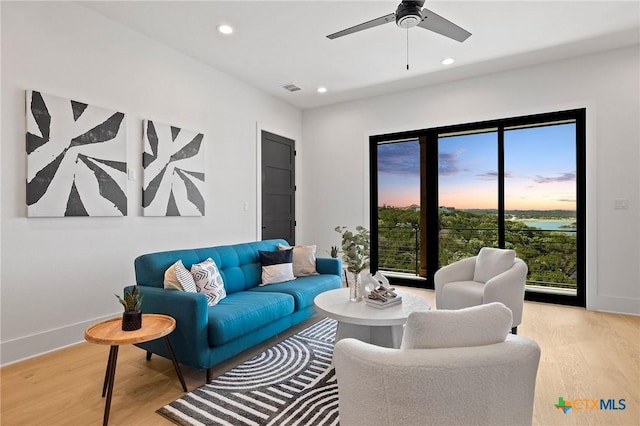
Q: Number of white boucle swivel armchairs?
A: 2